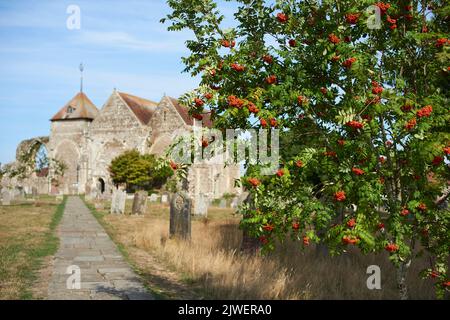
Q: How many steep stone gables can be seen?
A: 2